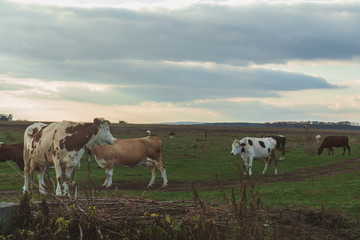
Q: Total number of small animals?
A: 0